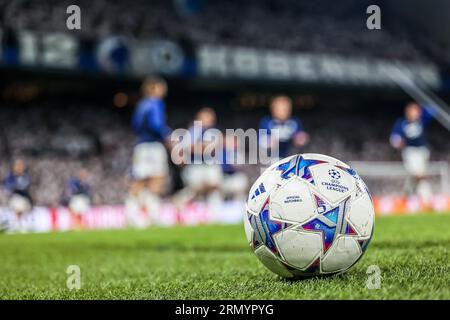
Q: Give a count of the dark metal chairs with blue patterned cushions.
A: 0